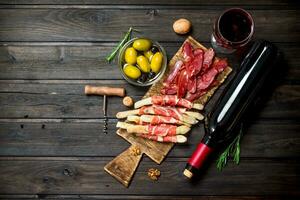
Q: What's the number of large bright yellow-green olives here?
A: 6